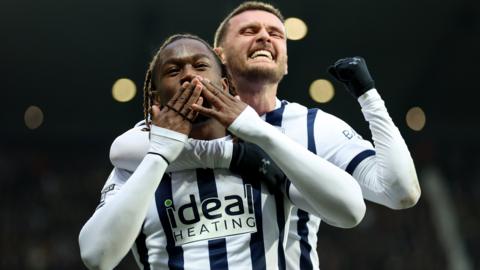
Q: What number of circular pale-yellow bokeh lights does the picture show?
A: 5